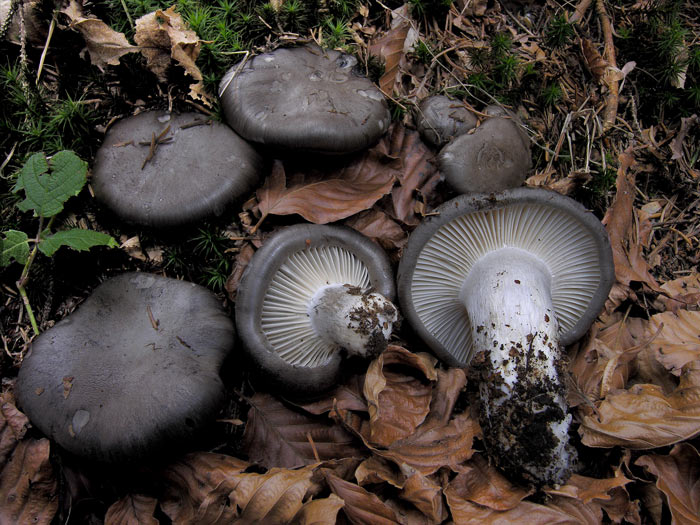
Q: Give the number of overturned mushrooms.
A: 2